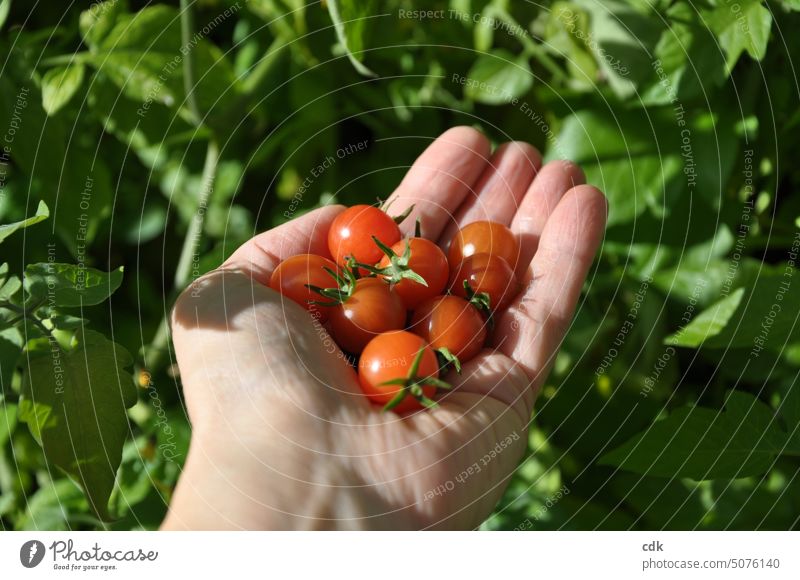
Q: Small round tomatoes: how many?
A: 8